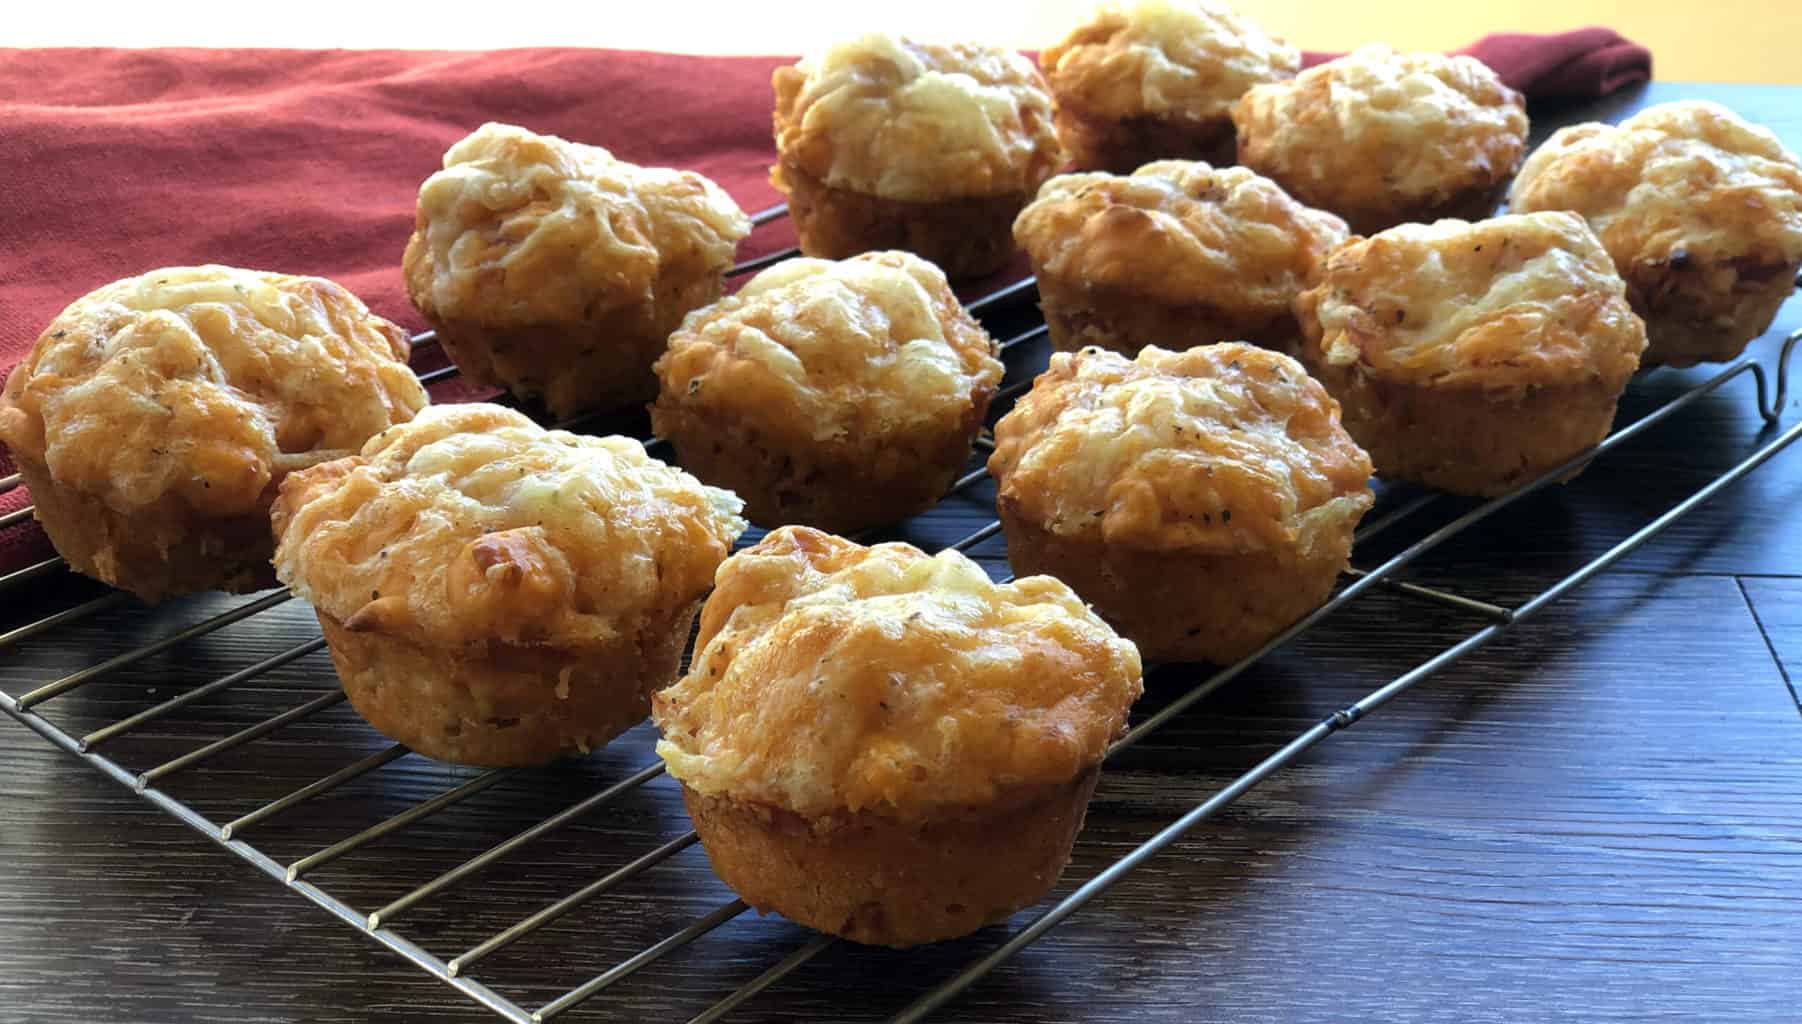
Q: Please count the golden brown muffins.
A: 12